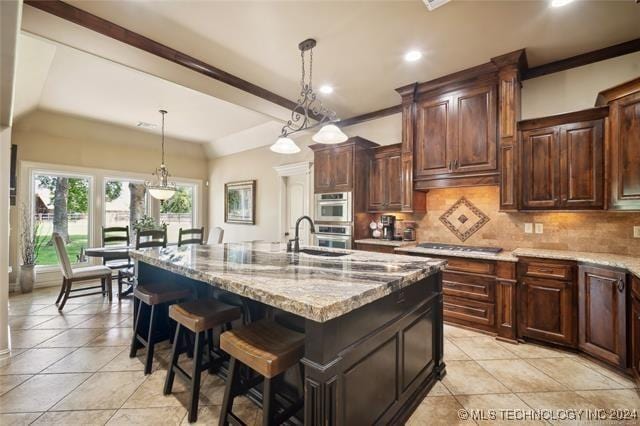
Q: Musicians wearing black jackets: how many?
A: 0